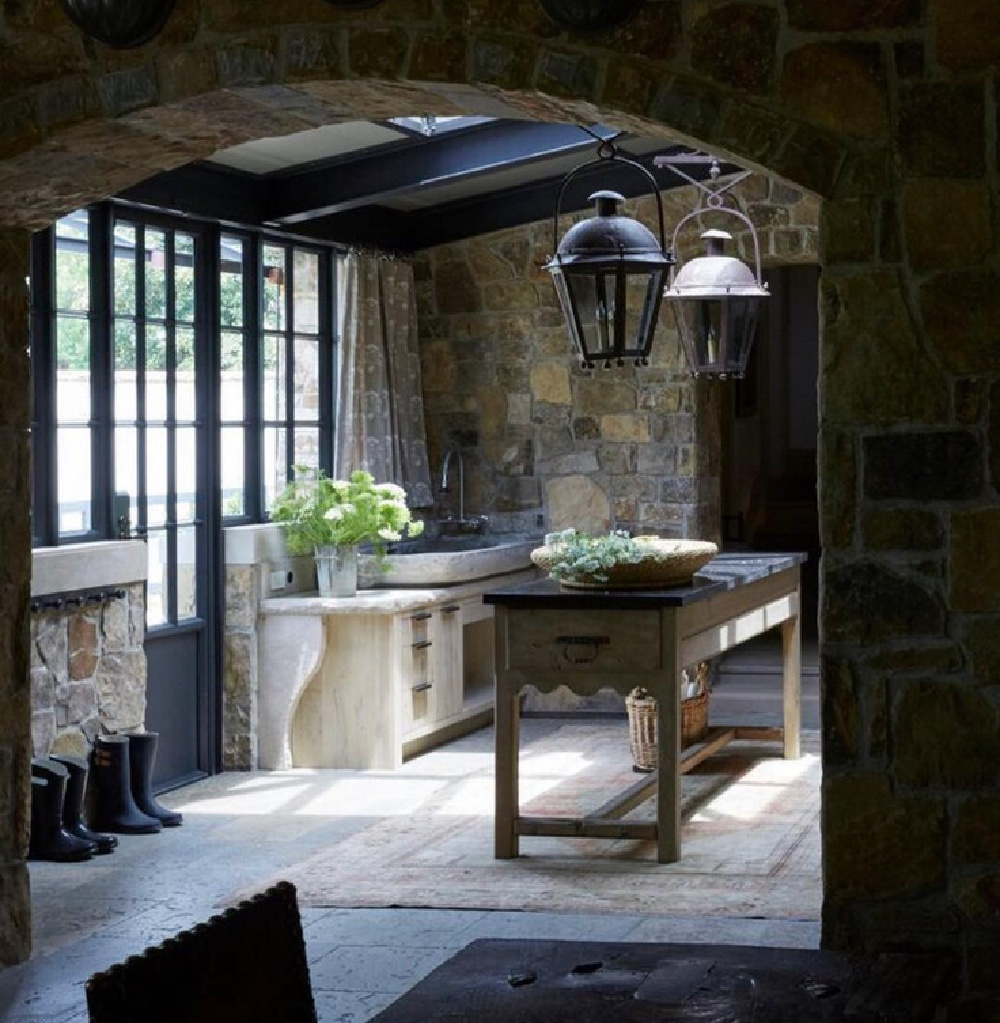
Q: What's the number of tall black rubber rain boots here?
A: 4